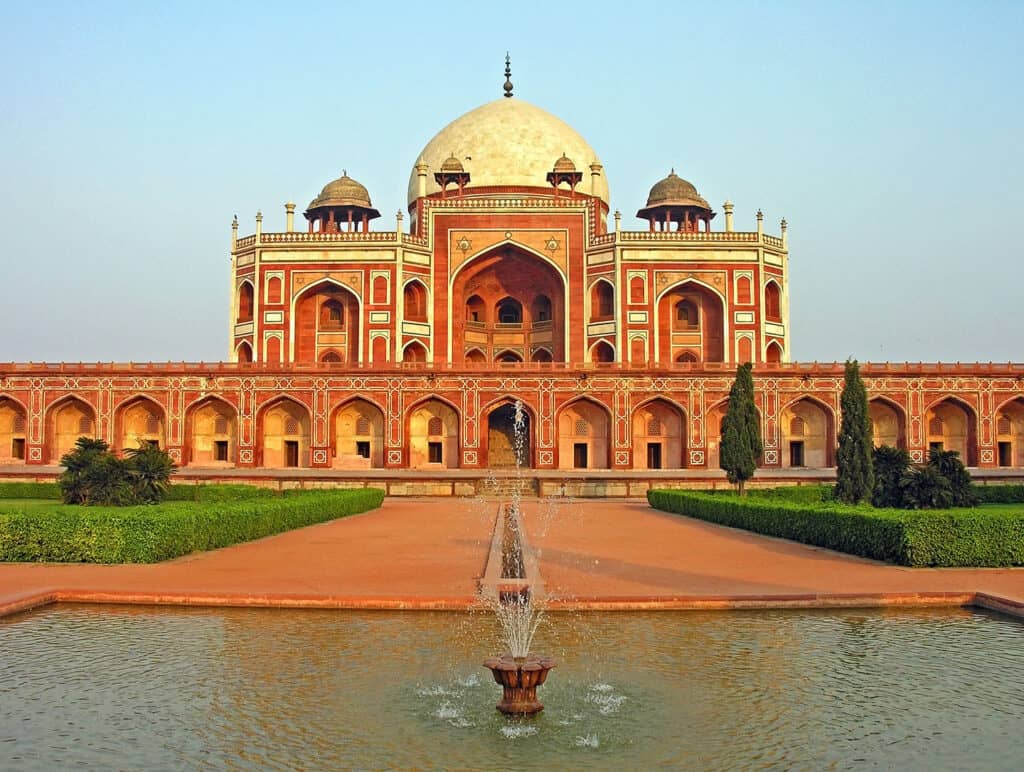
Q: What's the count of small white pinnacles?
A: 10